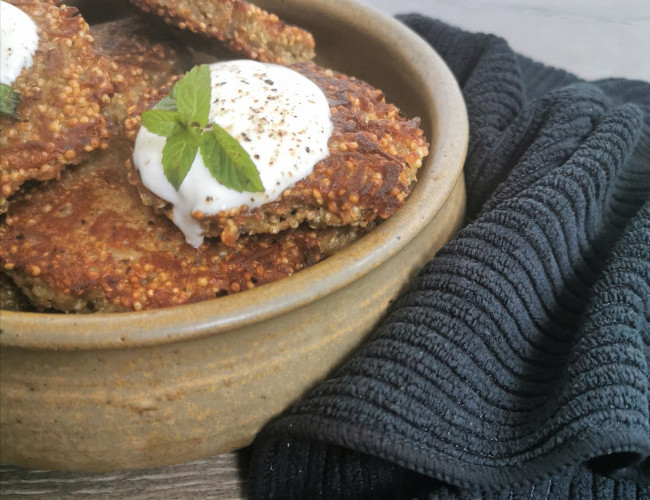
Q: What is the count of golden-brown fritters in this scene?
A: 5